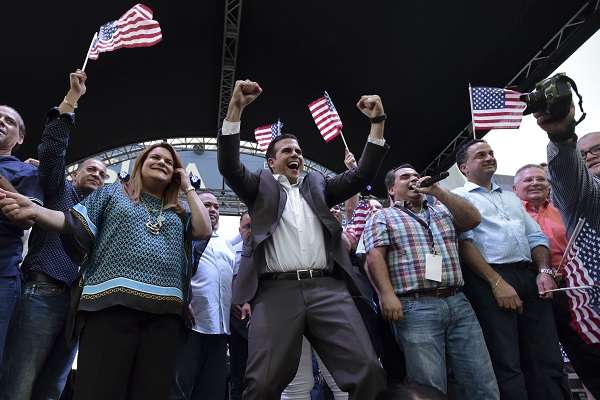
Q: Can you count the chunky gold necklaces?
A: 1